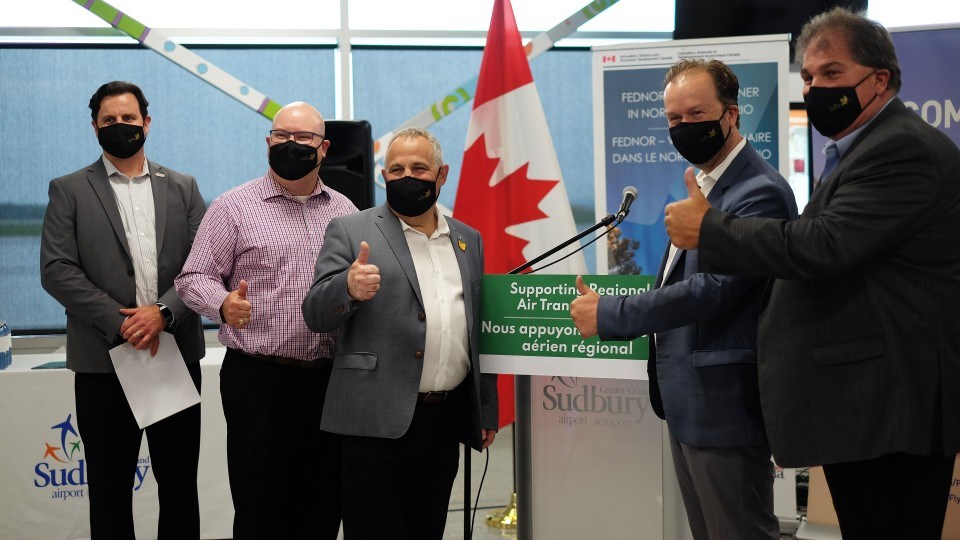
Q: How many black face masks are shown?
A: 5